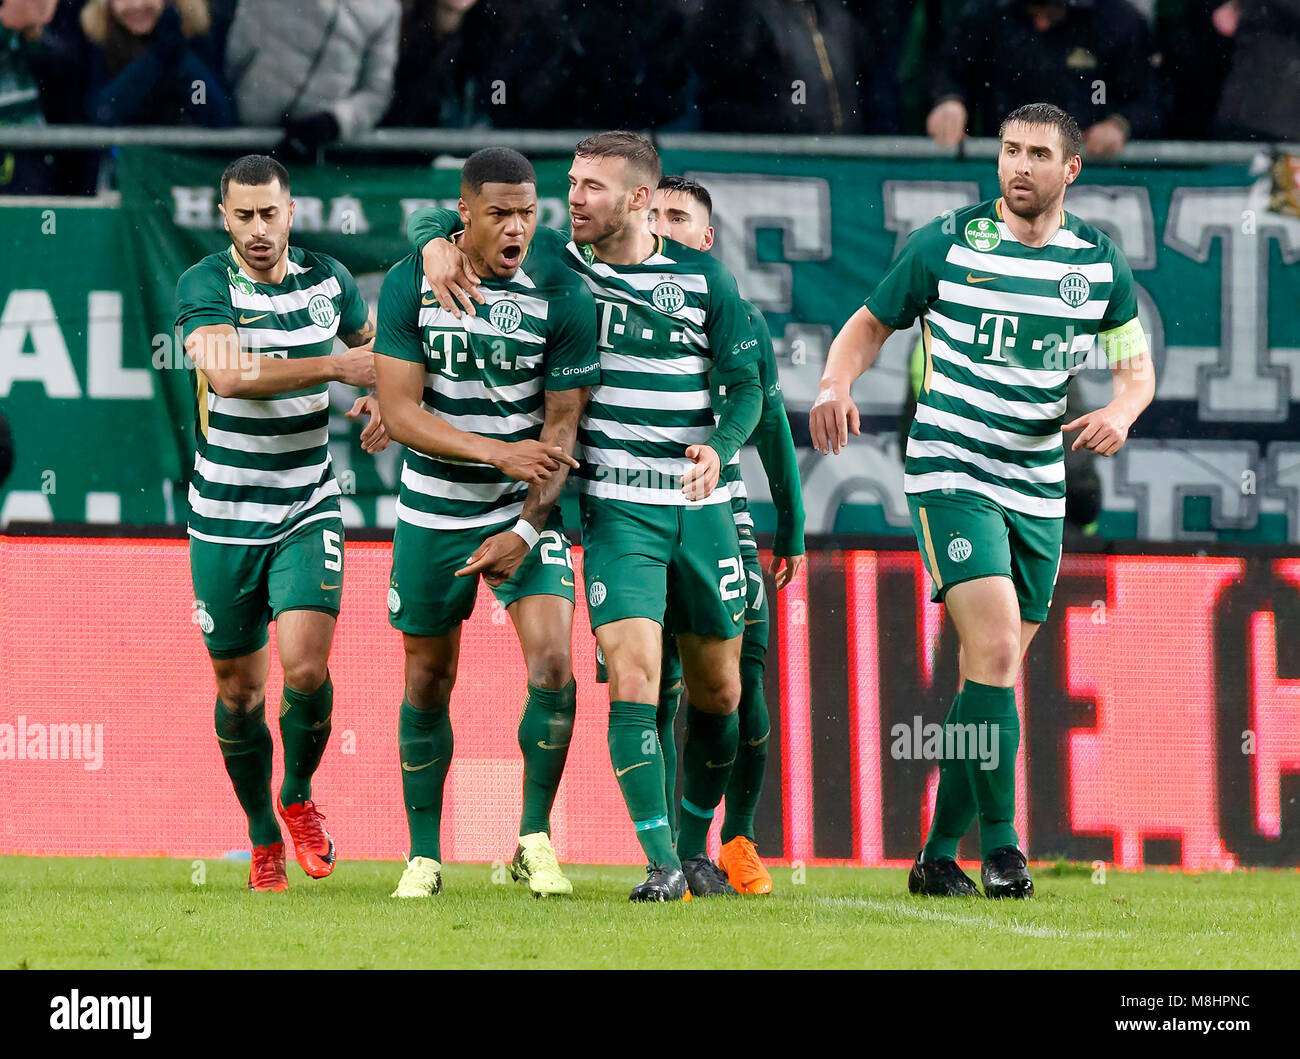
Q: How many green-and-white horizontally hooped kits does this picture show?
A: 5